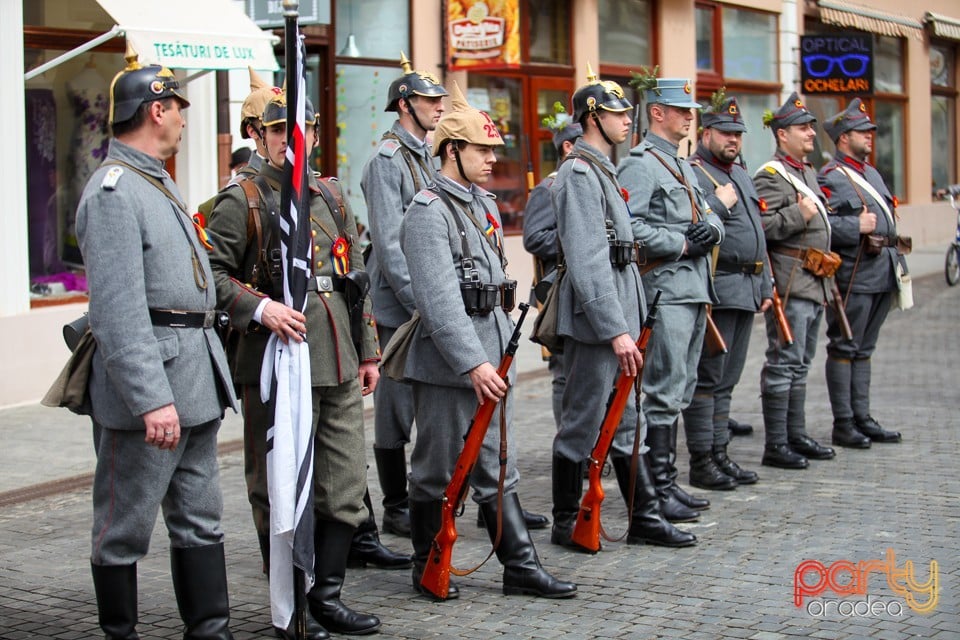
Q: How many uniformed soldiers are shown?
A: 11